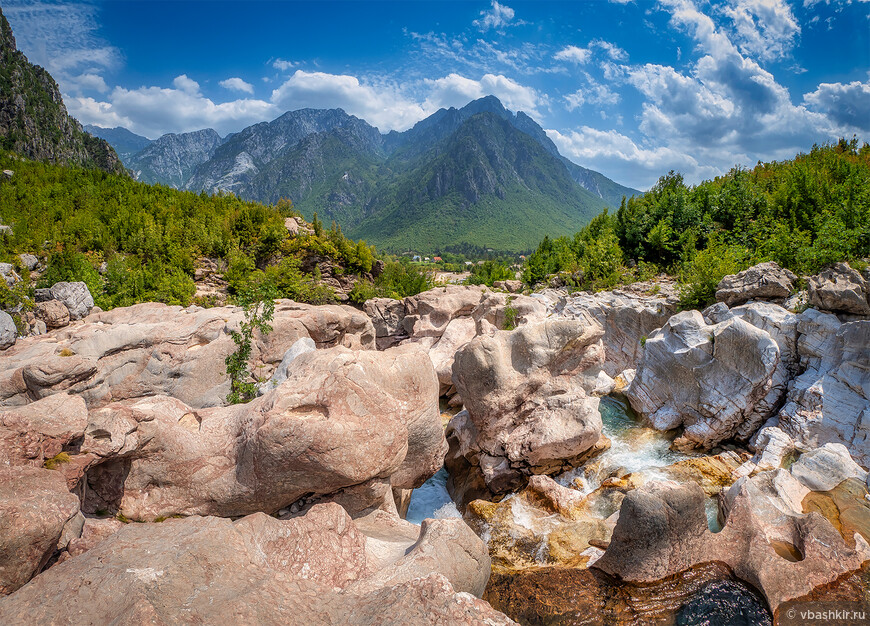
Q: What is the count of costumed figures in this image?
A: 0